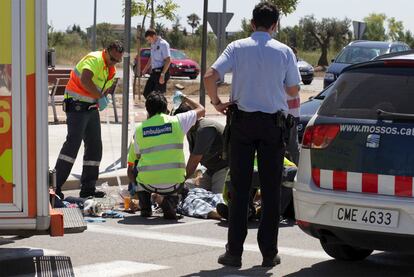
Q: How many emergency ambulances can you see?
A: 1